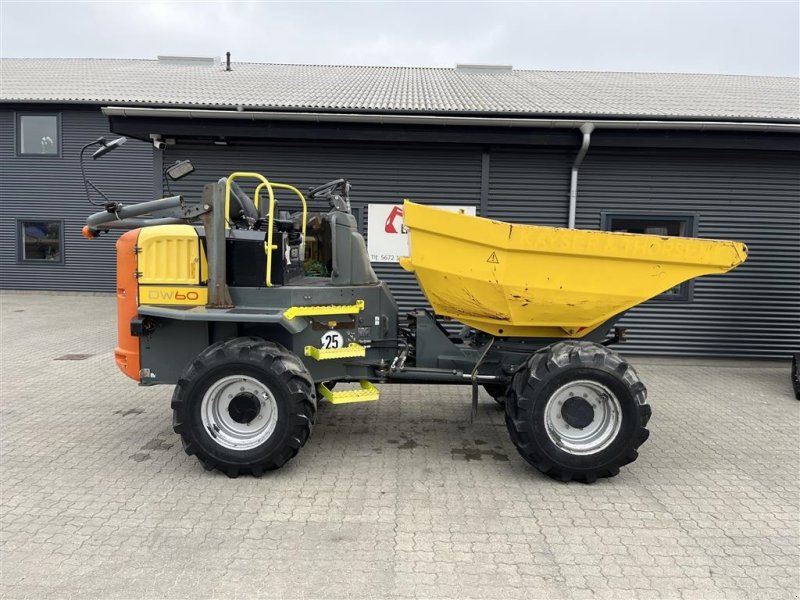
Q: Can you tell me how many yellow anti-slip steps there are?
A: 3